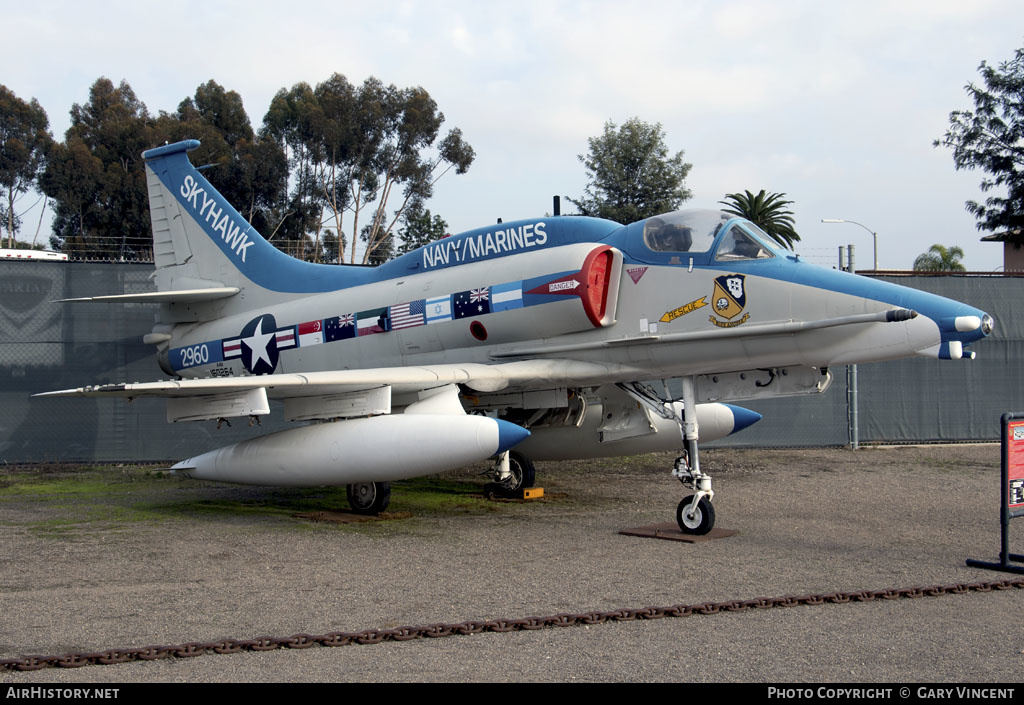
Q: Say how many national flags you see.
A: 7